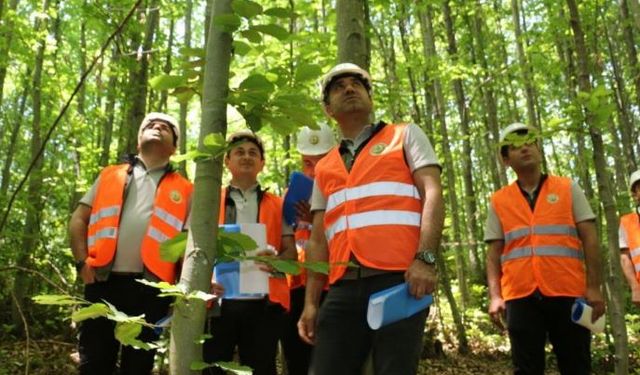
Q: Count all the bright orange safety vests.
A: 6